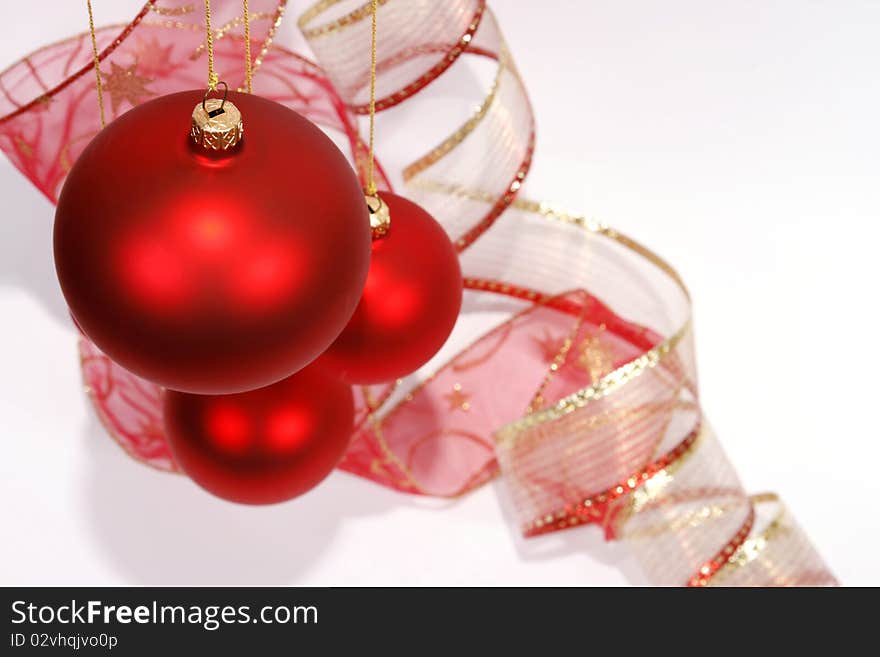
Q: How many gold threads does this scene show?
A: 4